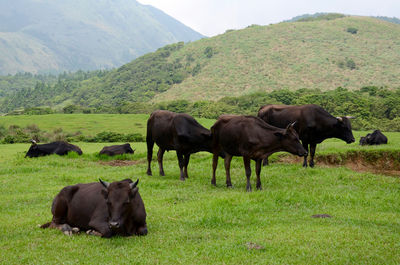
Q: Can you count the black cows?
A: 7